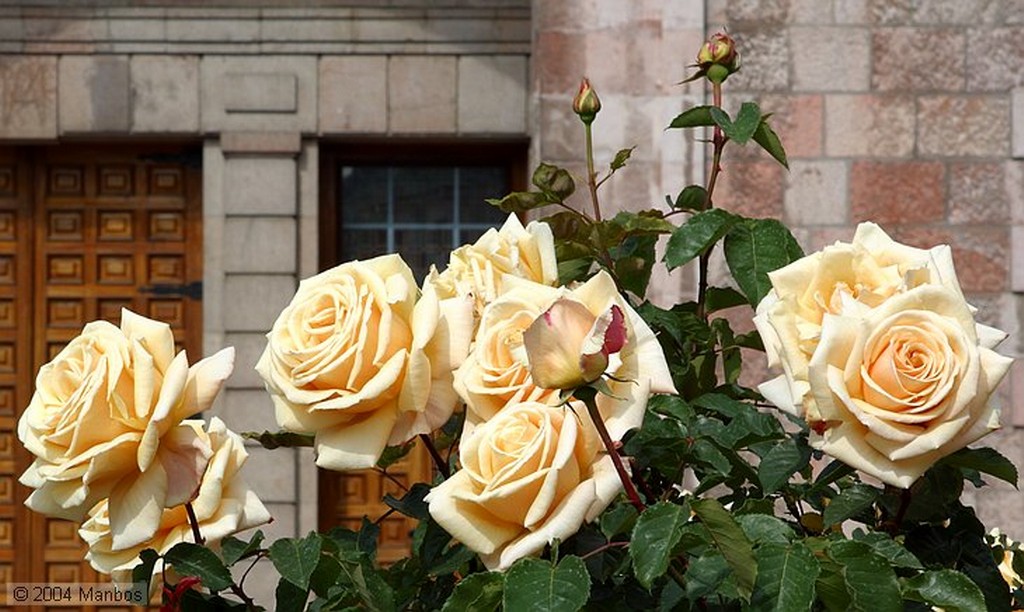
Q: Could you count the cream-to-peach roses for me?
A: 8